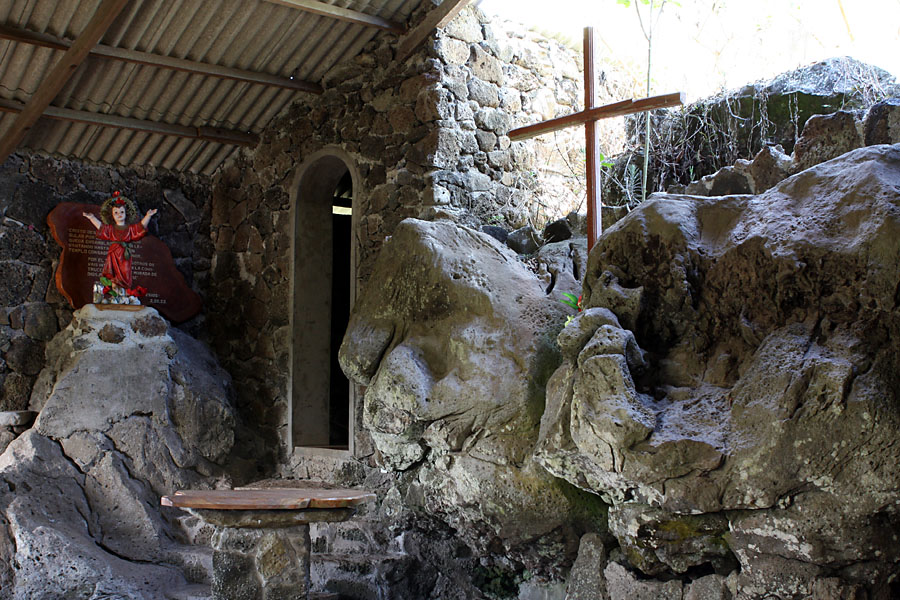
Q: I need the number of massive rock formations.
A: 3